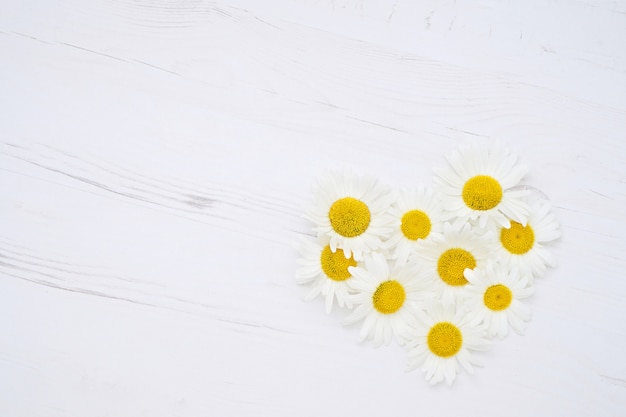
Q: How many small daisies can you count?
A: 9